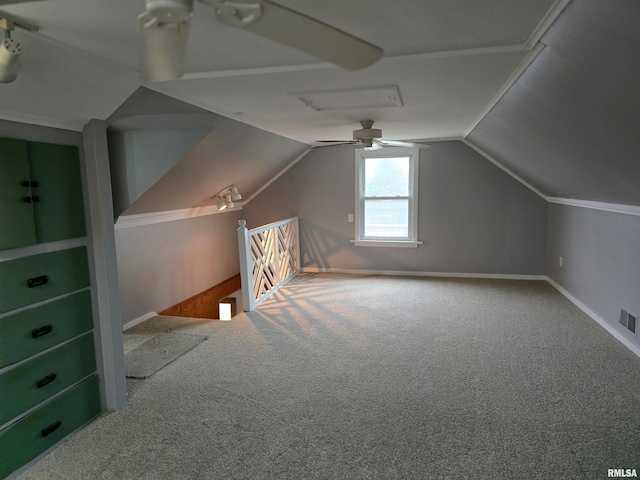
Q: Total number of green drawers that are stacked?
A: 4